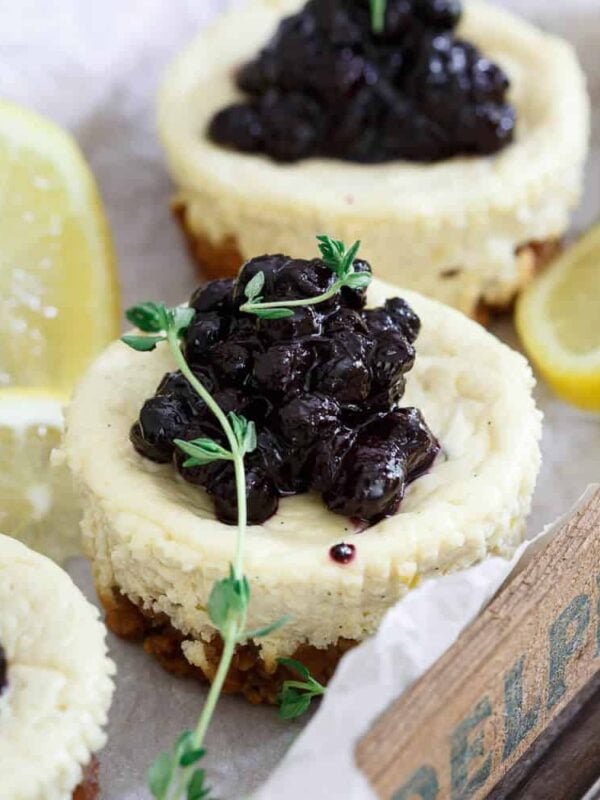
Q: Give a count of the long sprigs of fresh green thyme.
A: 1